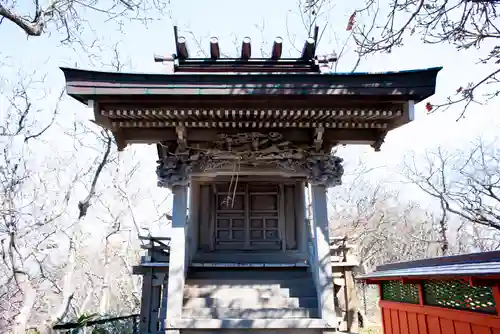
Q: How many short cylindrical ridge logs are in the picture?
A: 5